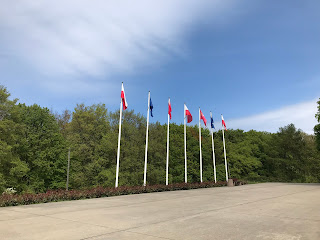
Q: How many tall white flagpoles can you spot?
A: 7